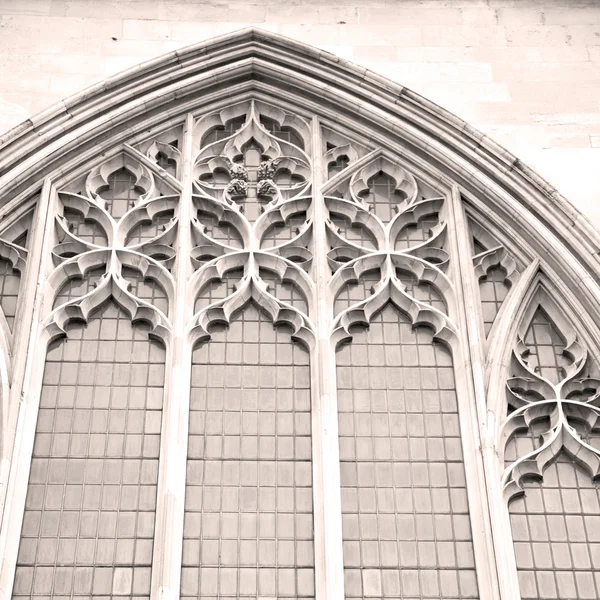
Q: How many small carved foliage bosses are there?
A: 4